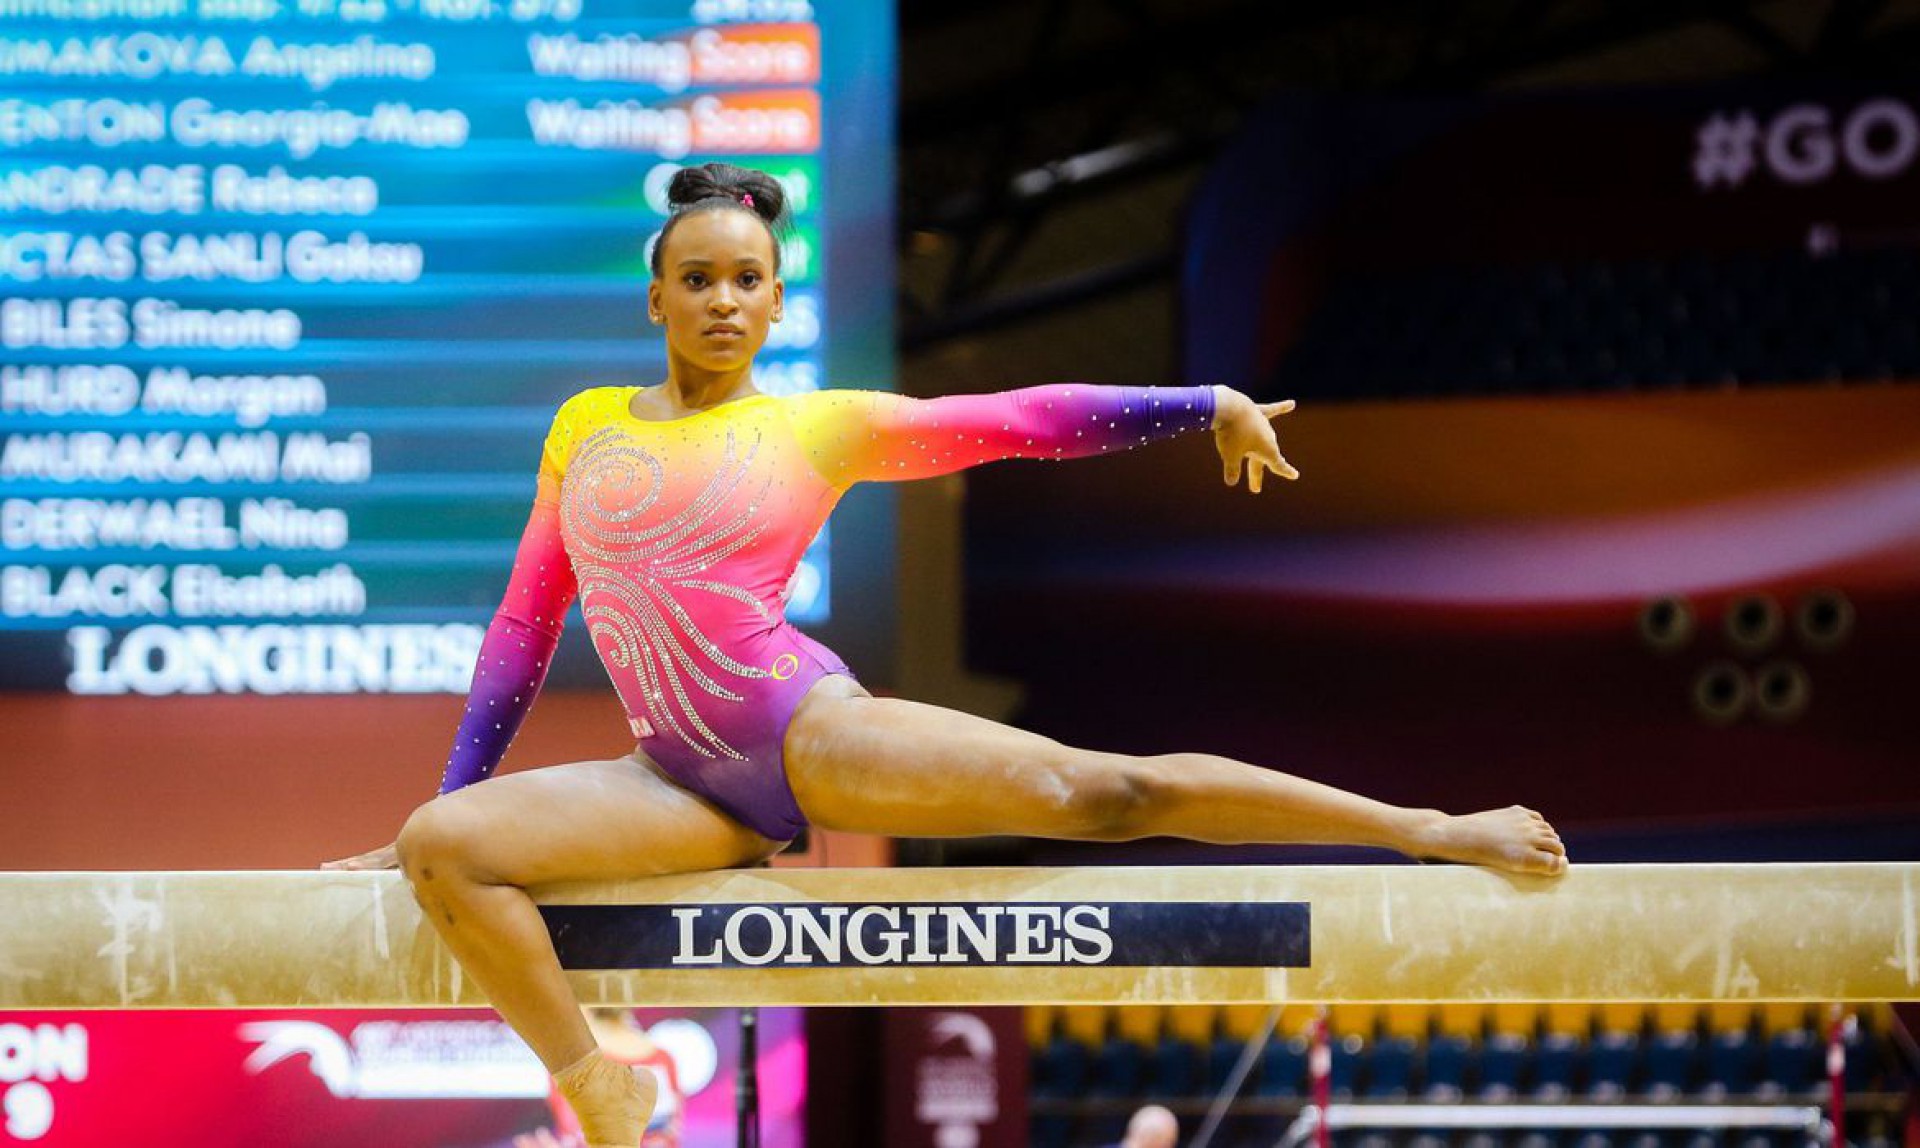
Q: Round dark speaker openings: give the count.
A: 5